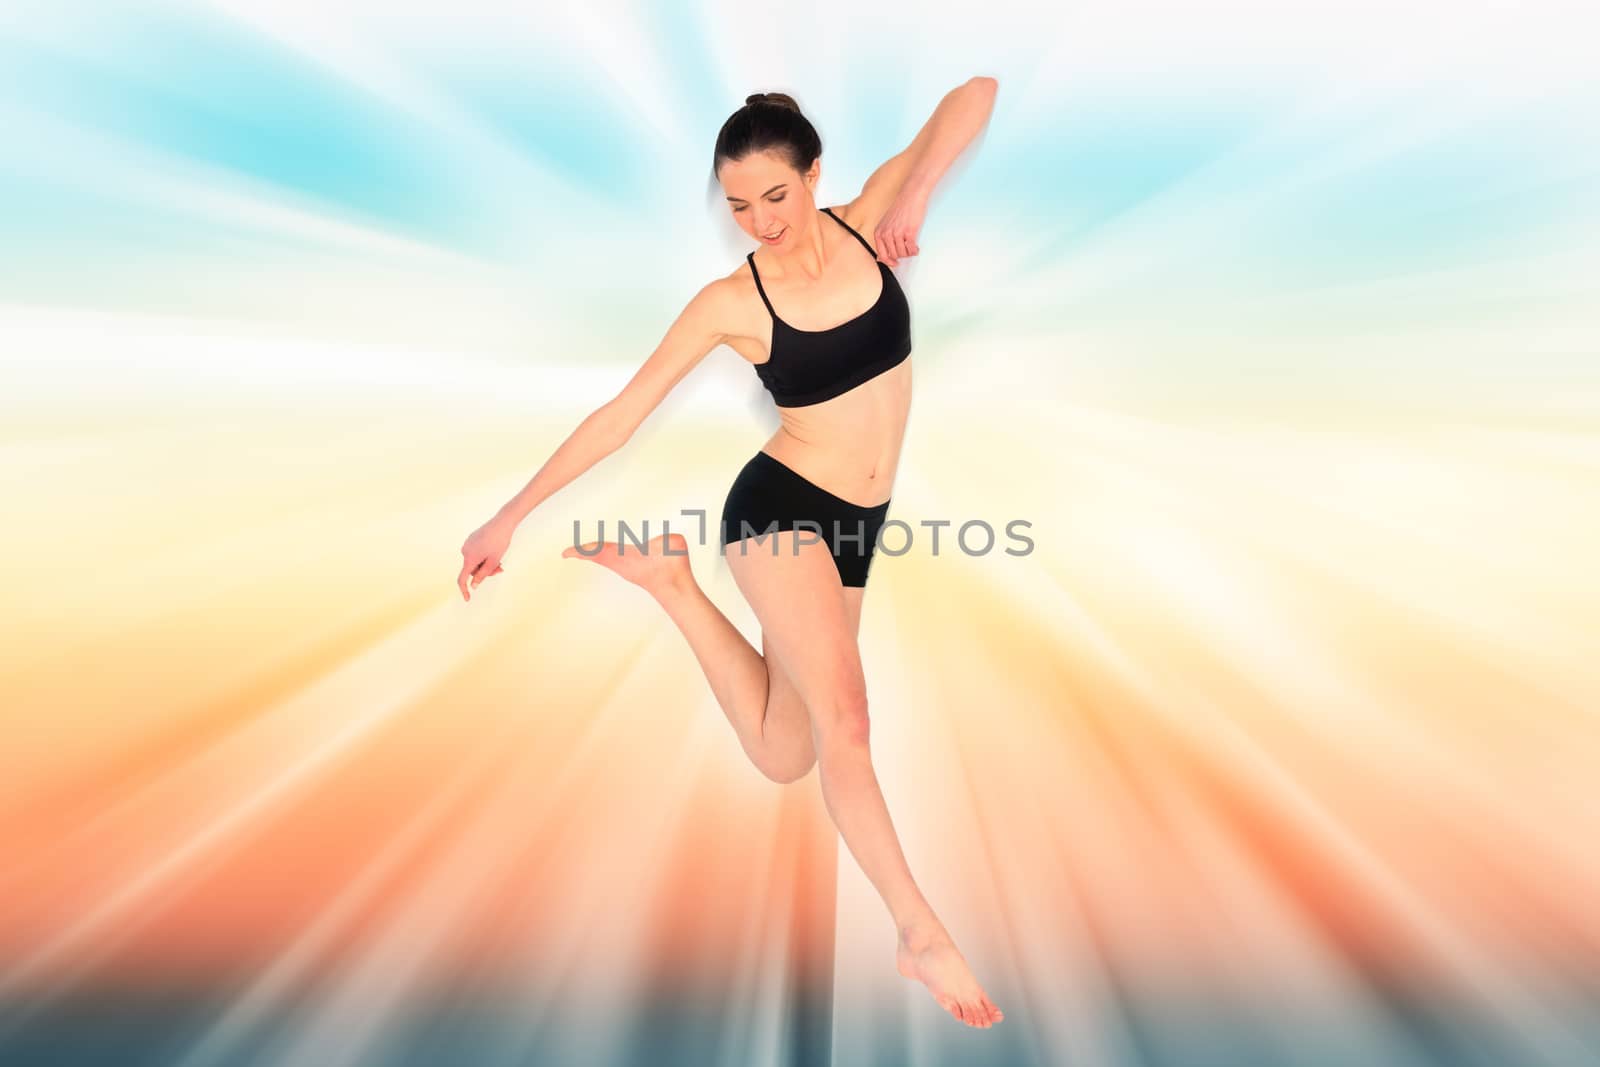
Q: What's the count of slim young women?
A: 1